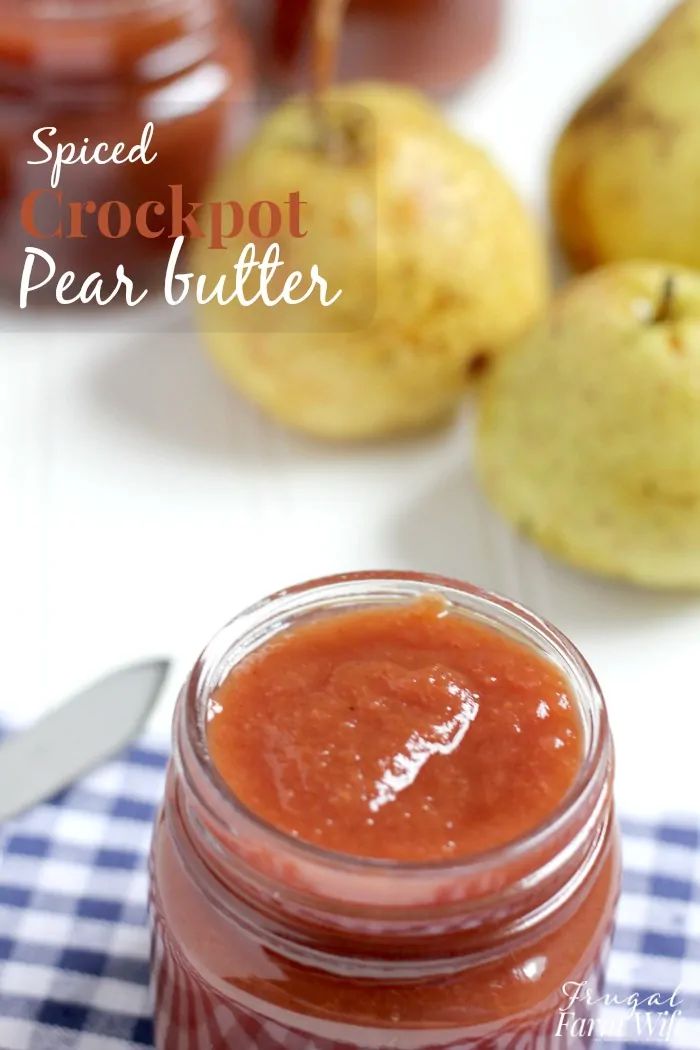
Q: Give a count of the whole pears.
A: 3